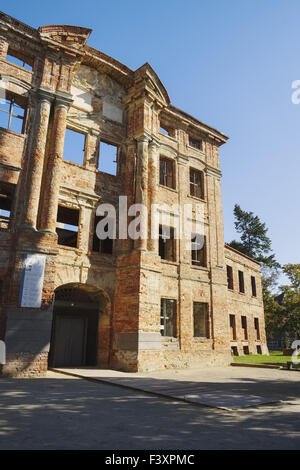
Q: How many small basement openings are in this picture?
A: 3